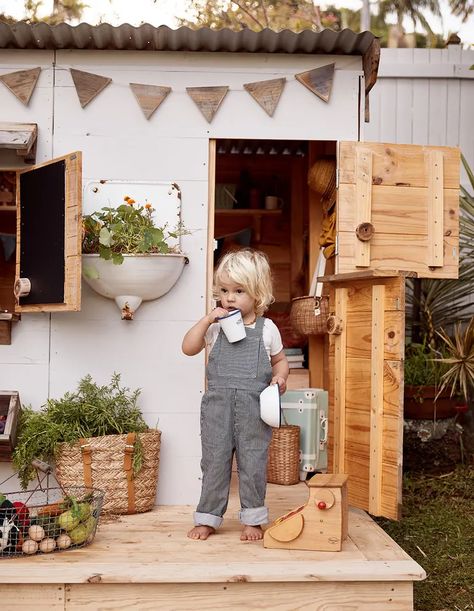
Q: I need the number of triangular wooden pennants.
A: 6